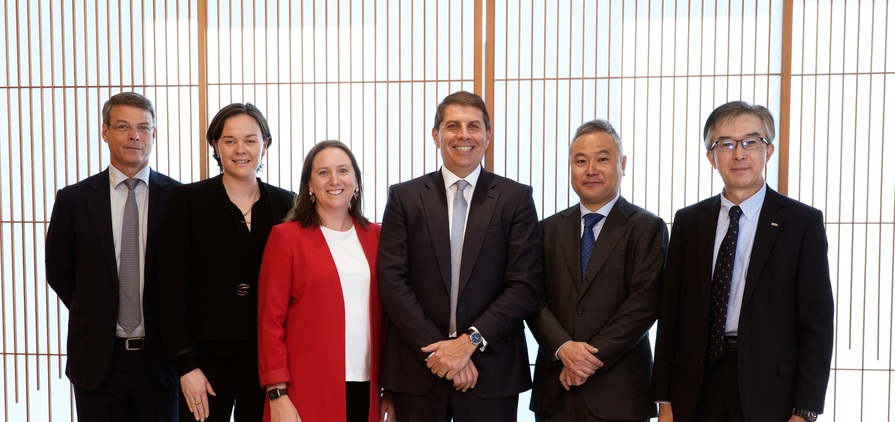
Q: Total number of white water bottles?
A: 0